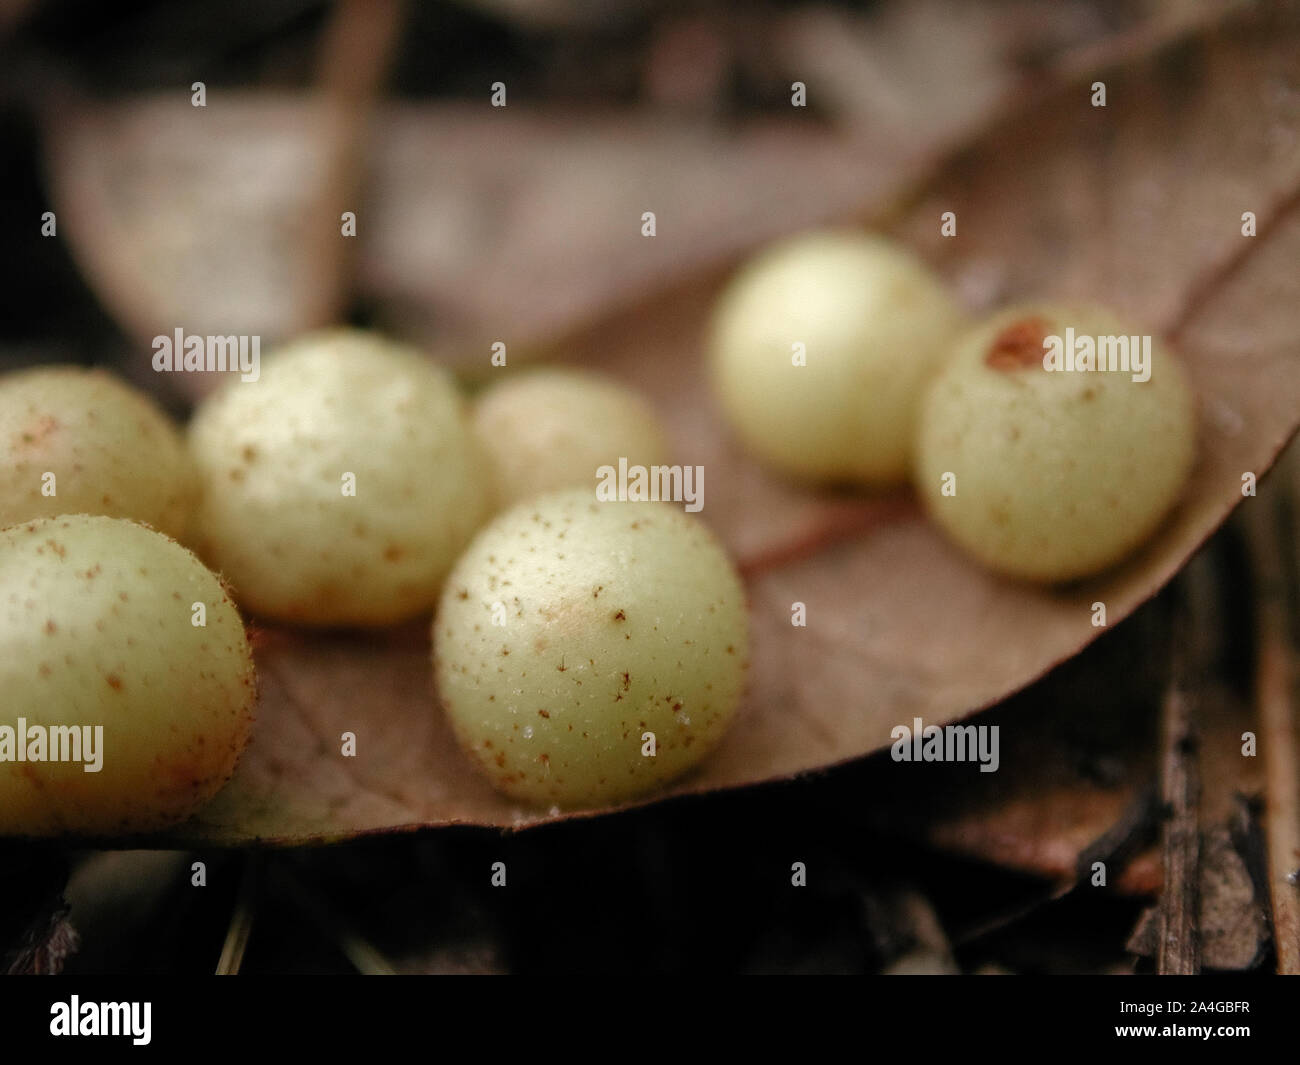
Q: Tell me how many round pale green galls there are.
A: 7